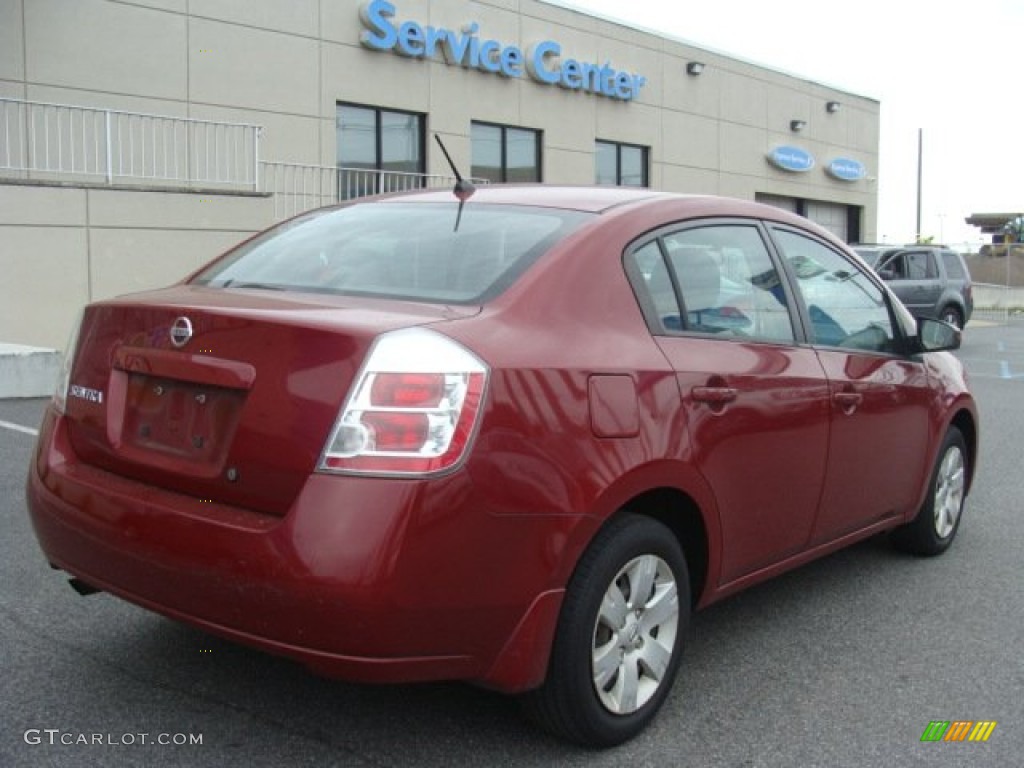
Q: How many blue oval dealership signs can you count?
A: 2